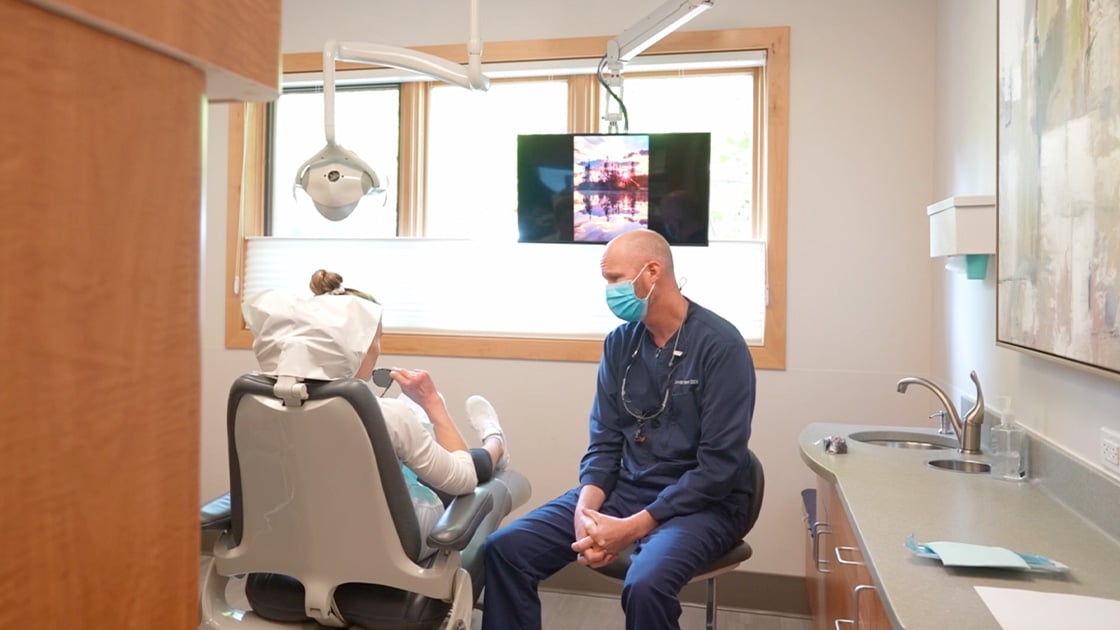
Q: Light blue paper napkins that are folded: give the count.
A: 1